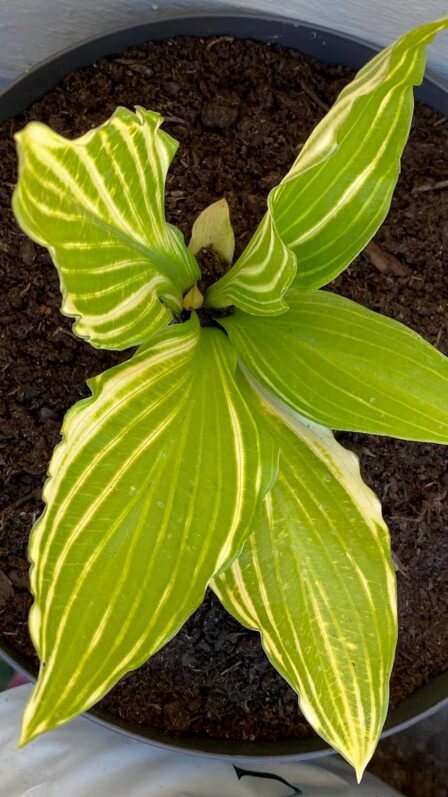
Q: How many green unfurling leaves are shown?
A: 5